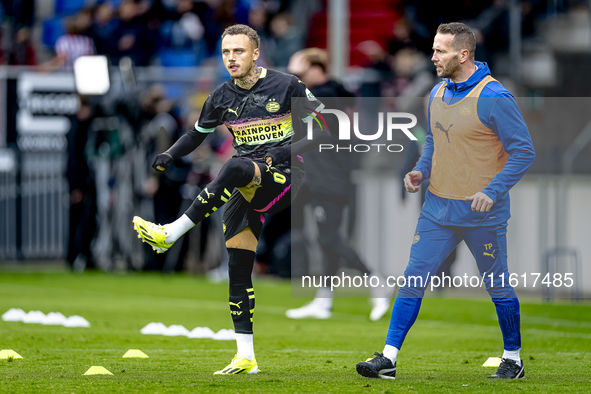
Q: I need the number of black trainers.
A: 2